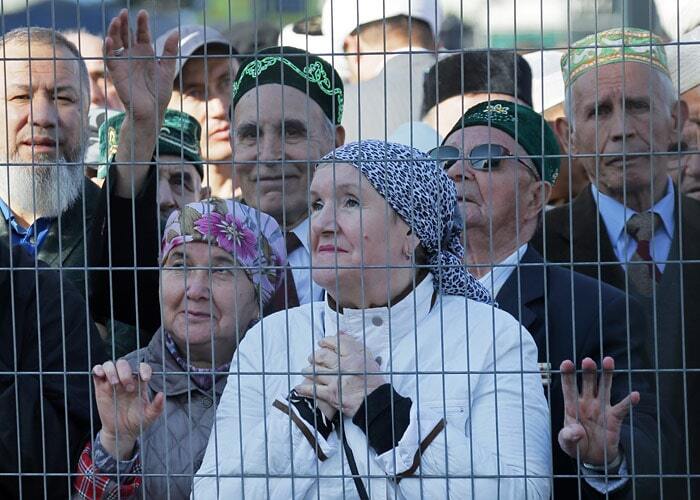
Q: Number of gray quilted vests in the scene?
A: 1